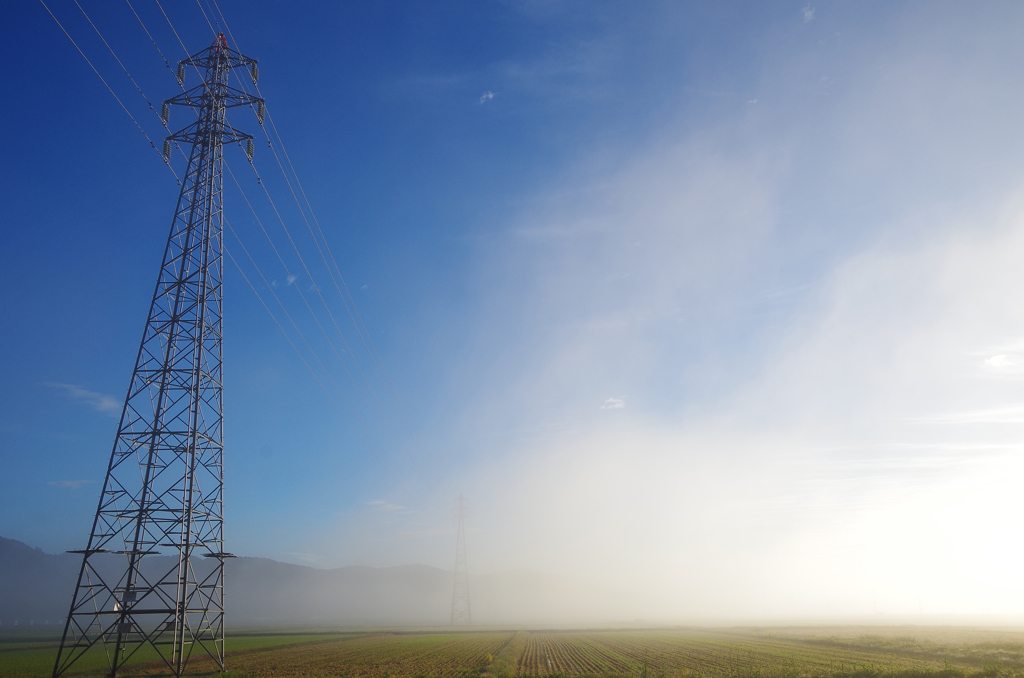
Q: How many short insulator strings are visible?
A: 6